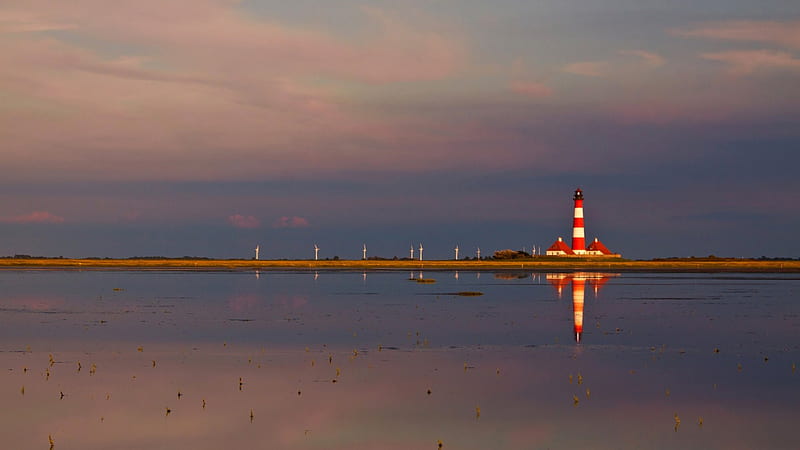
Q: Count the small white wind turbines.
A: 7